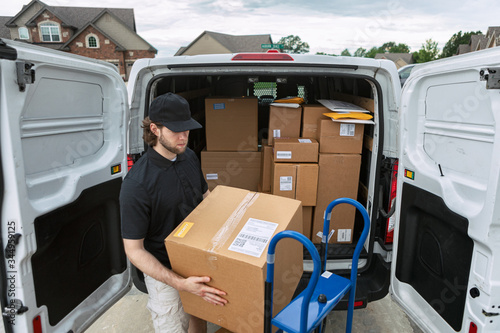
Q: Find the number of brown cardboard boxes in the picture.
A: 11